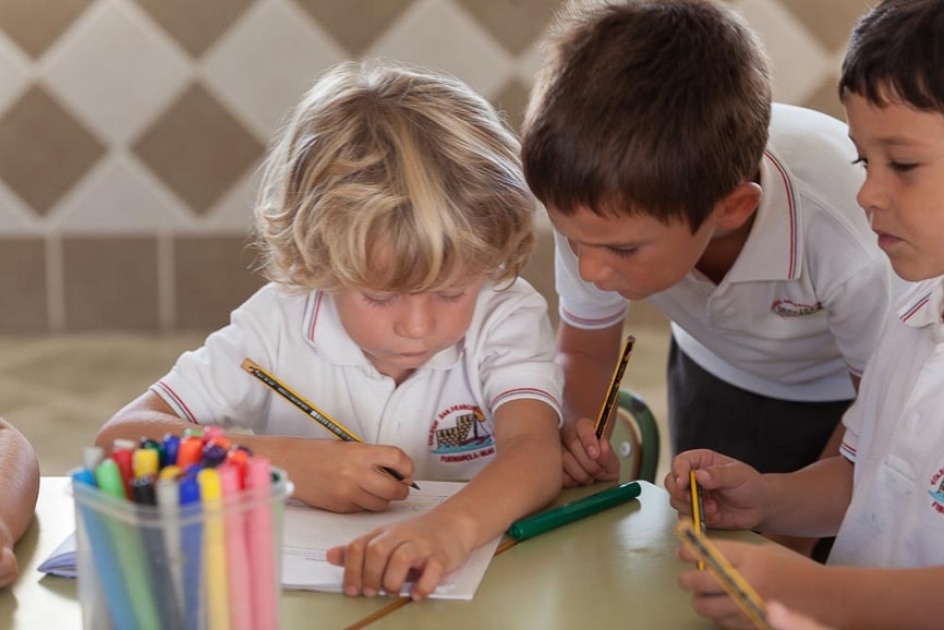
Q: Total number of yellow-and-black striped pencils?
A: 4